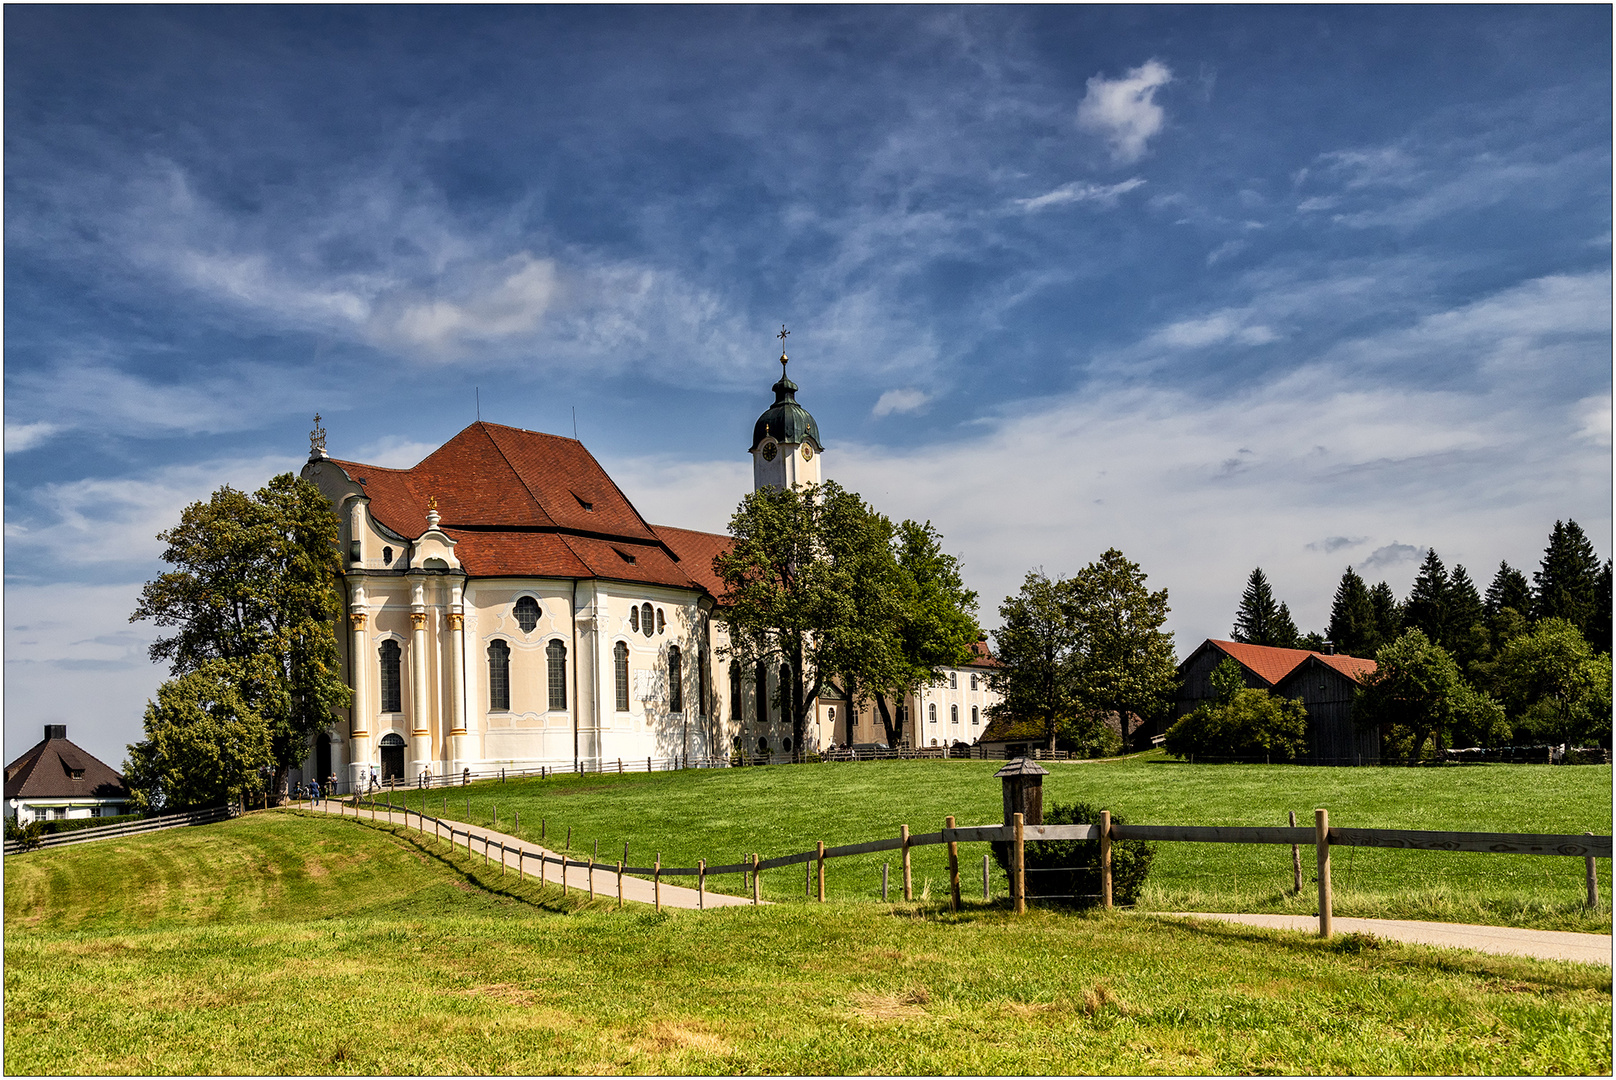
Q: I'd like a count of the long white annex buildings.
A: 1